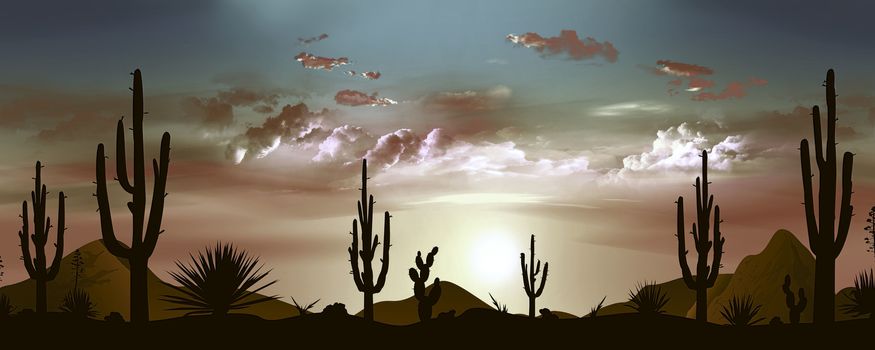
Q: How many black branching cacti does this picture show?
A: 8